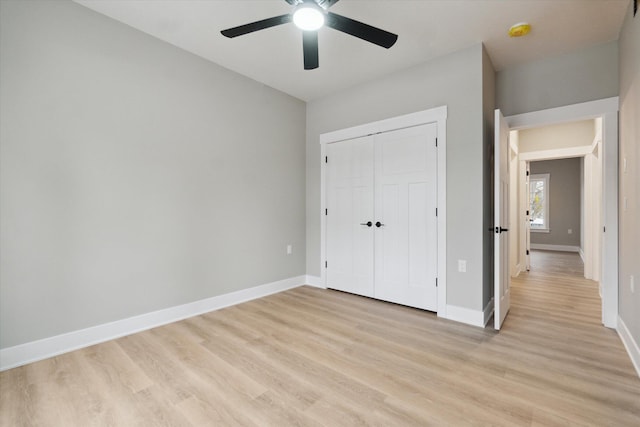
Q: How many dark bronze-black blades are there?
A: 5